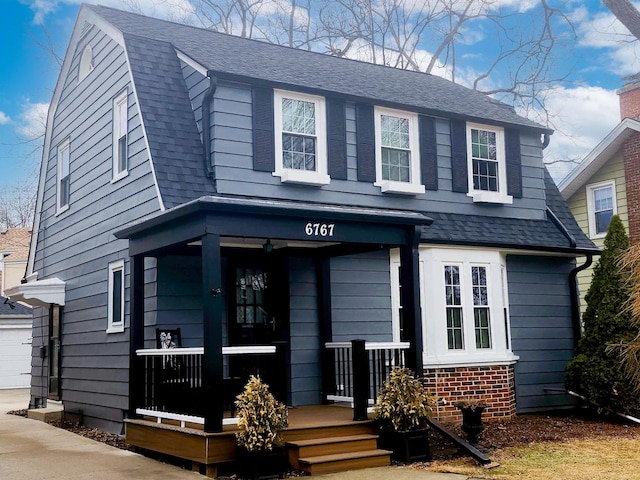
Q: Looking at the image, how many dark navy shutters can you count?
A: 6